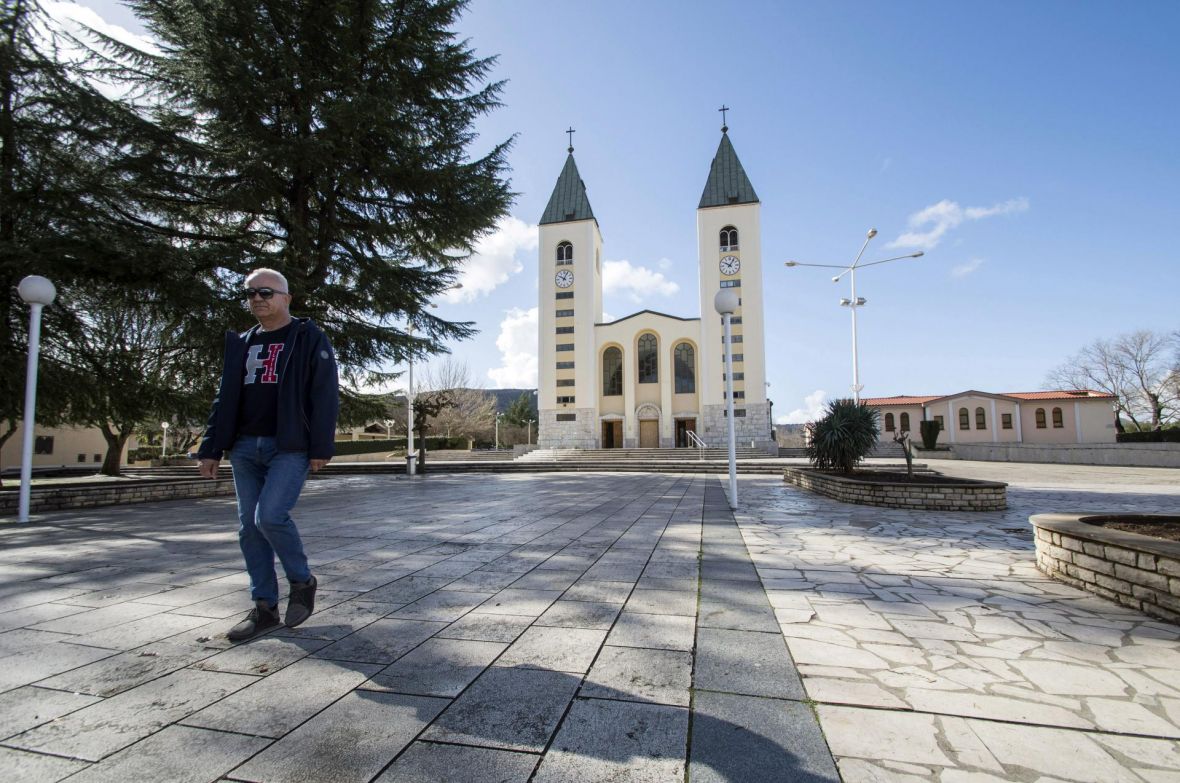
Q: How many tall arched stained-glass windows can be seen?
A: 3